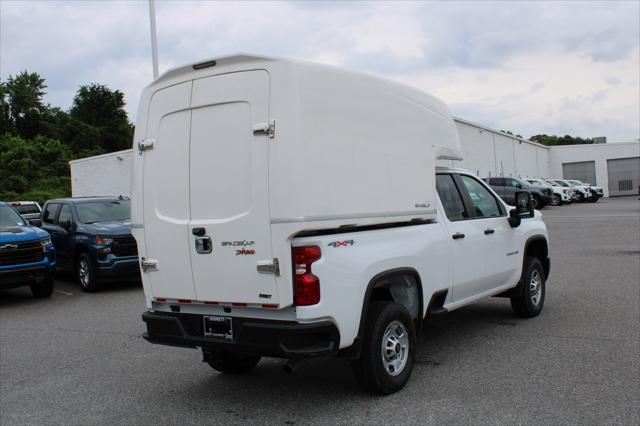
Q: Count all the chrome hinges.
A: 4